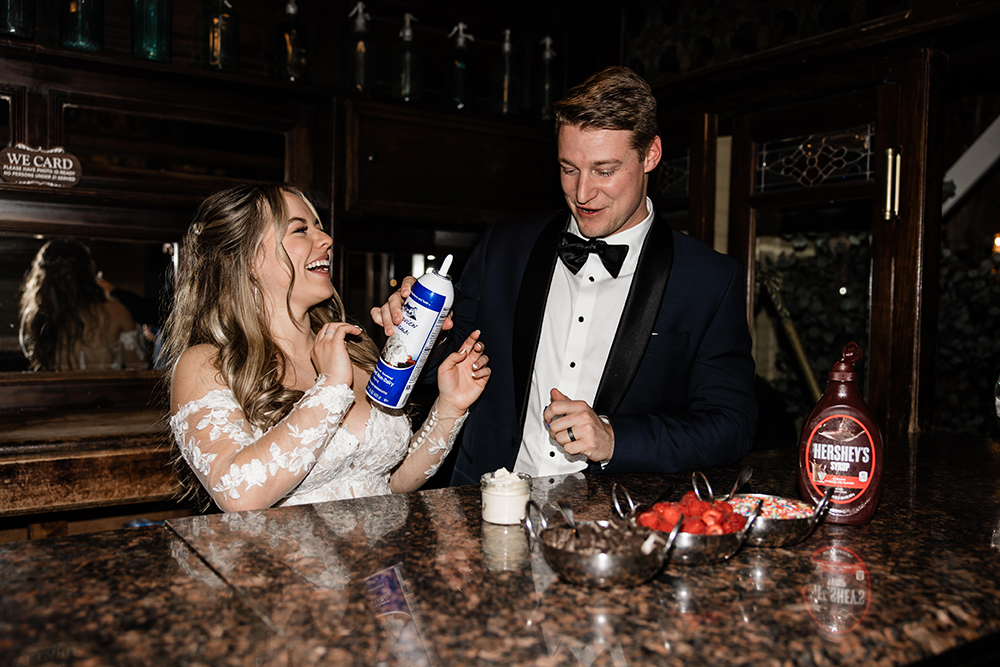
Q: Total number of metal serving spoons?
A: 3